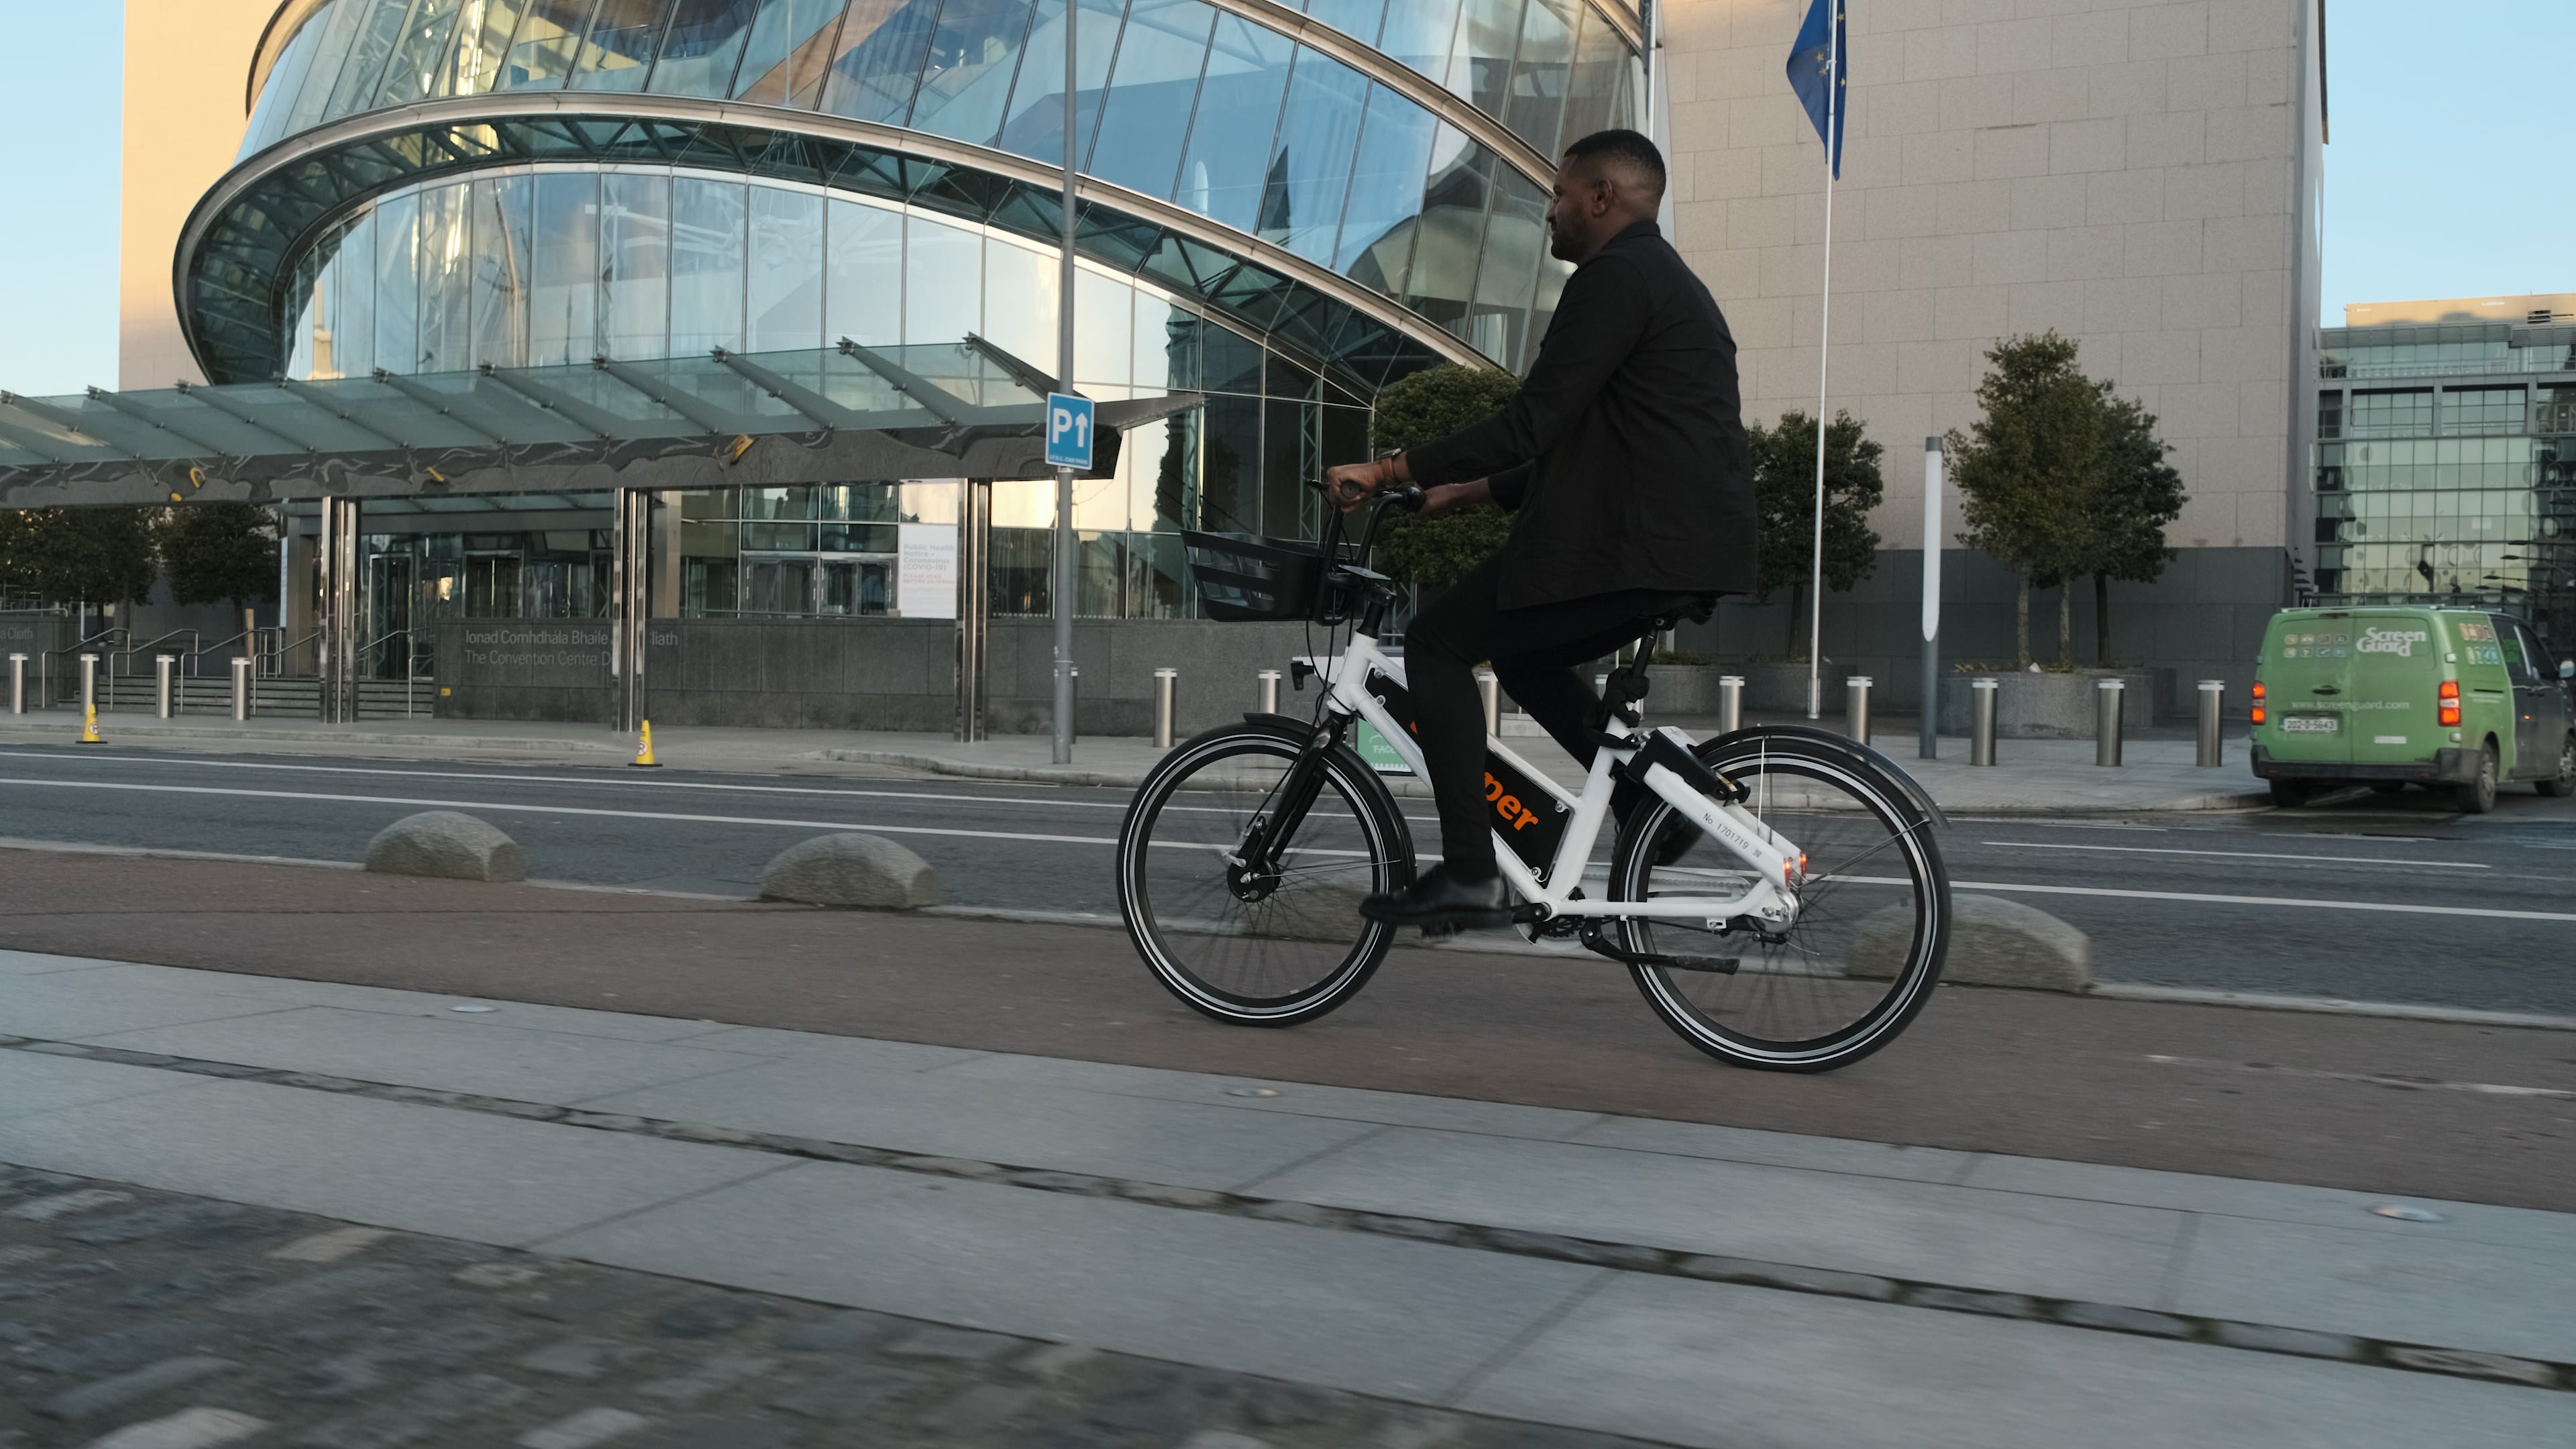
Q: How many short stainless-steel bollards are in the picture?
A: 14